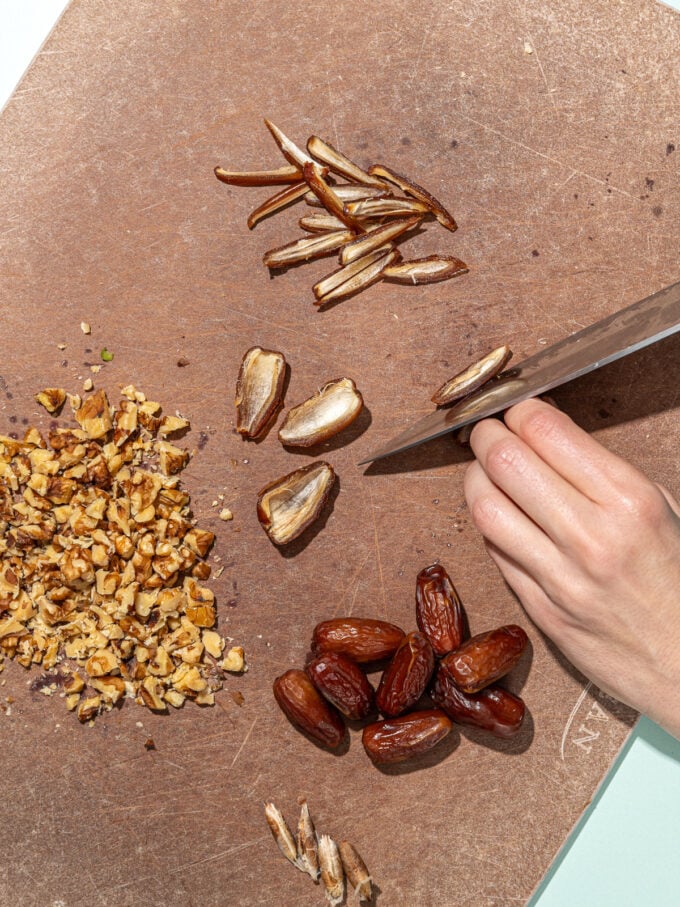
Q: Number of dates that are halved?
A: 3